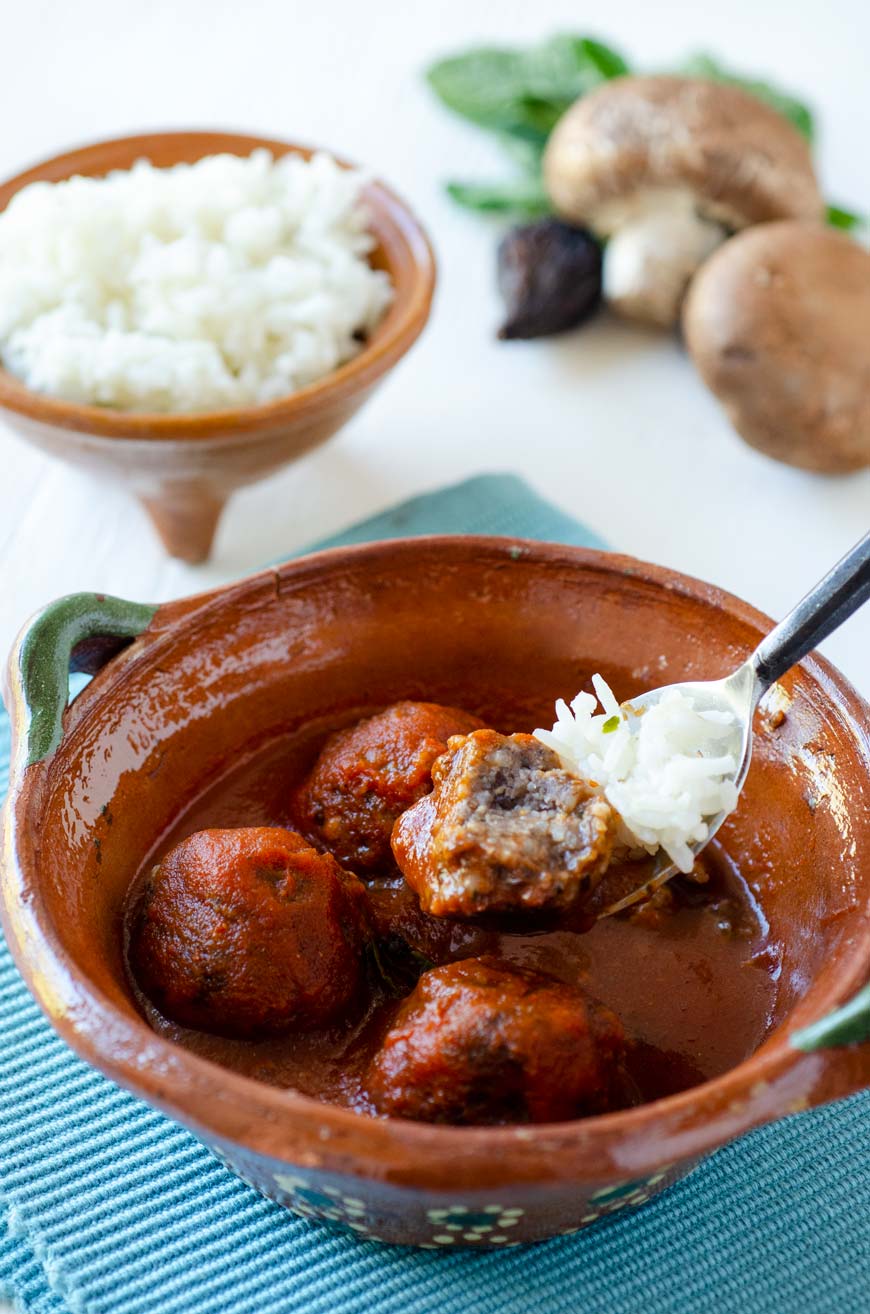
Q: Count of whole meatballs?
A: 3